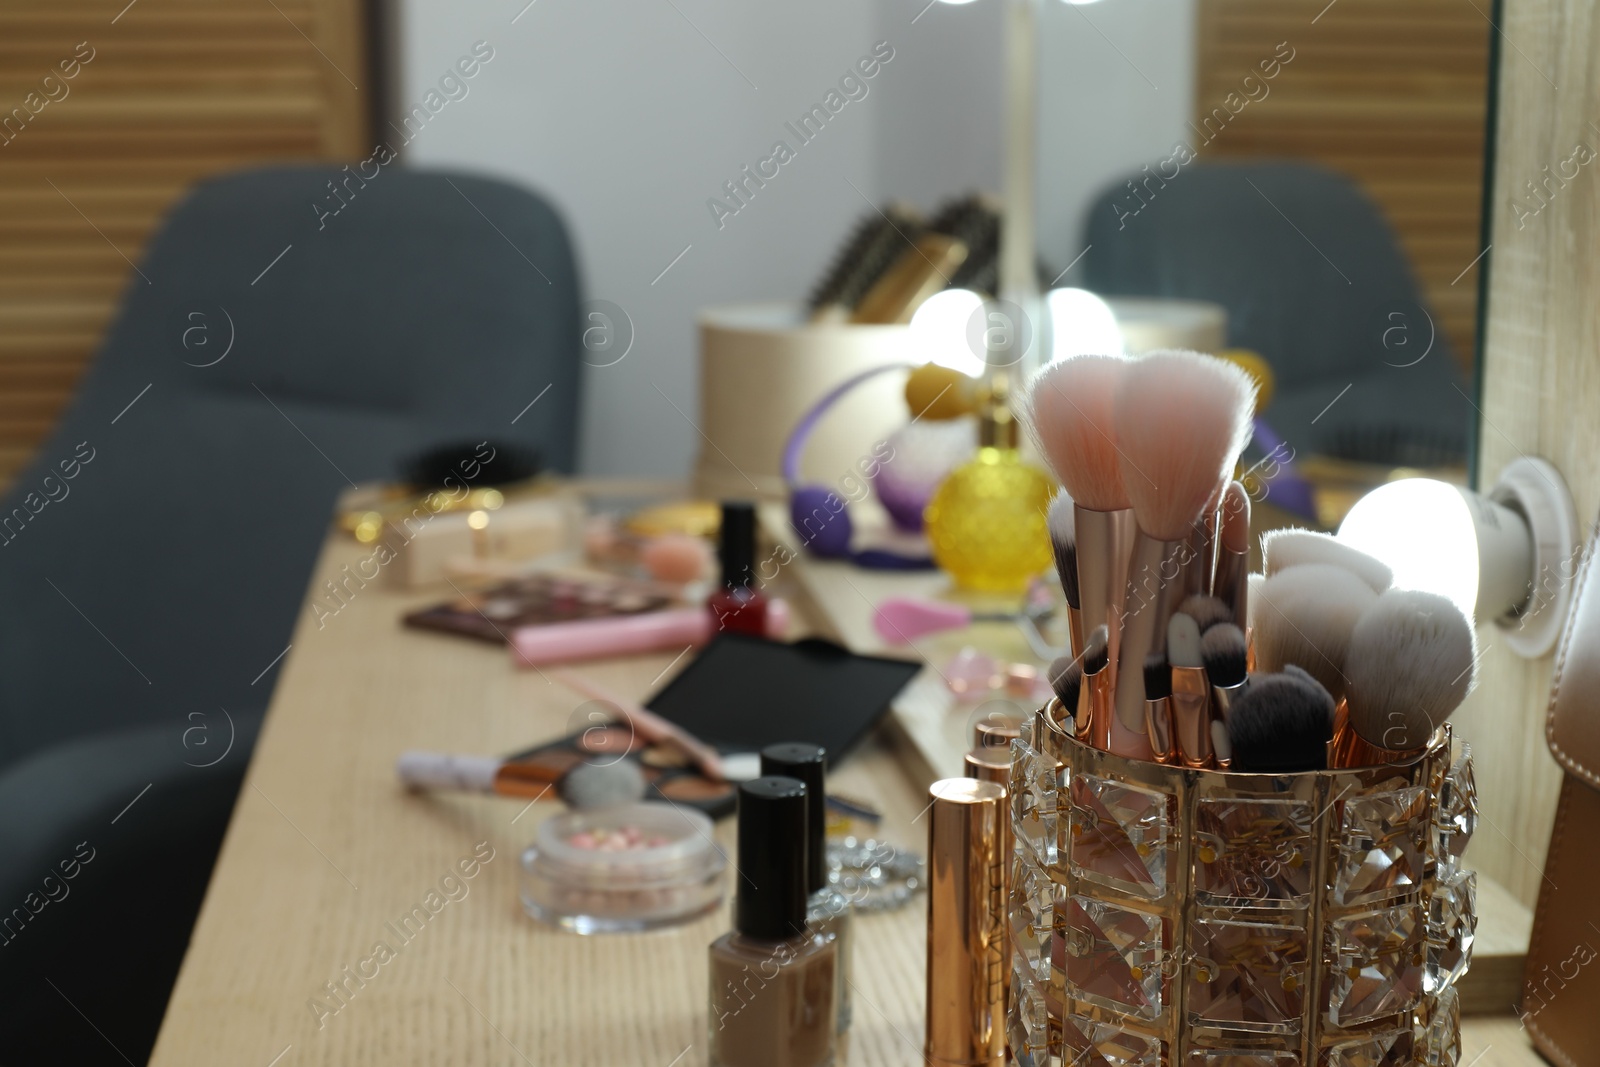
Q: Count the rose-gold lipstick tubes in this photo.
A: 3